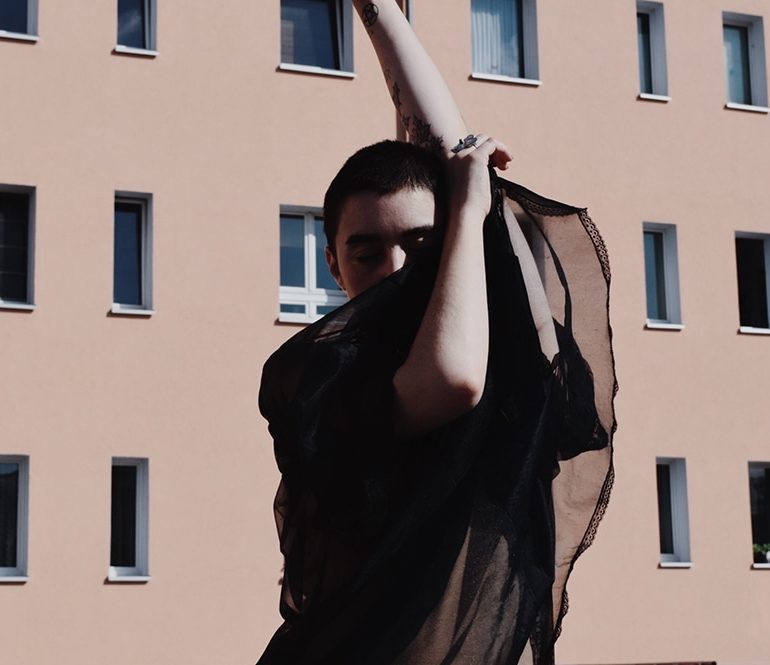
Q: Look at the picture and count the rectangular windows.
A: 15